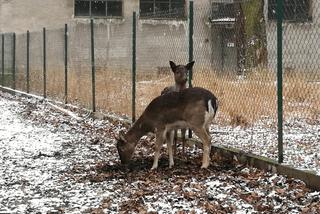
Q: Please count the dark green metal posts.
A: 9